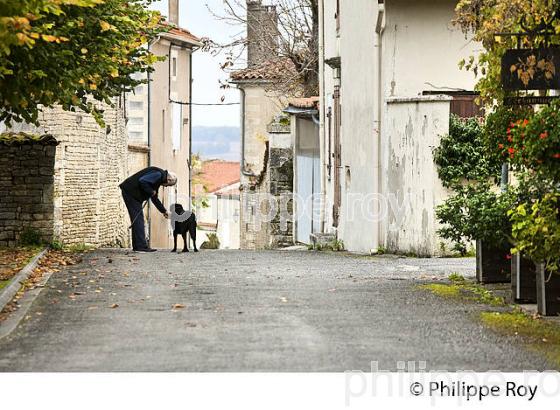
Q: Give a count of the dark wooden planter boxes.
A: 3